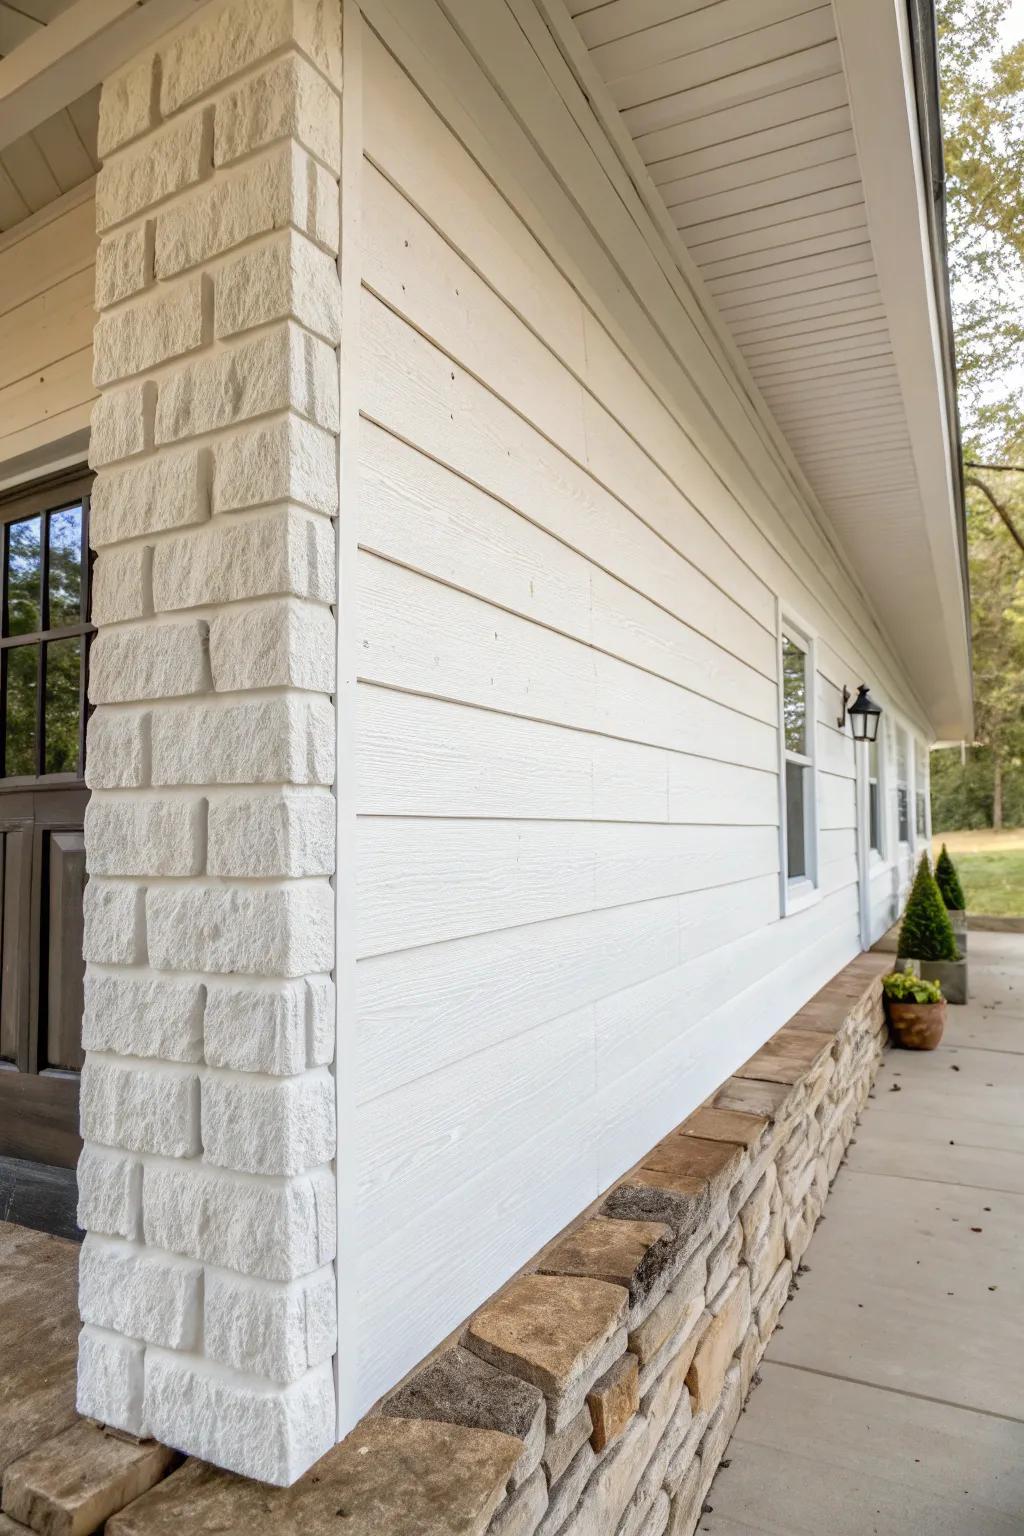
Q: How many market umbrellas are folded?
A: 0